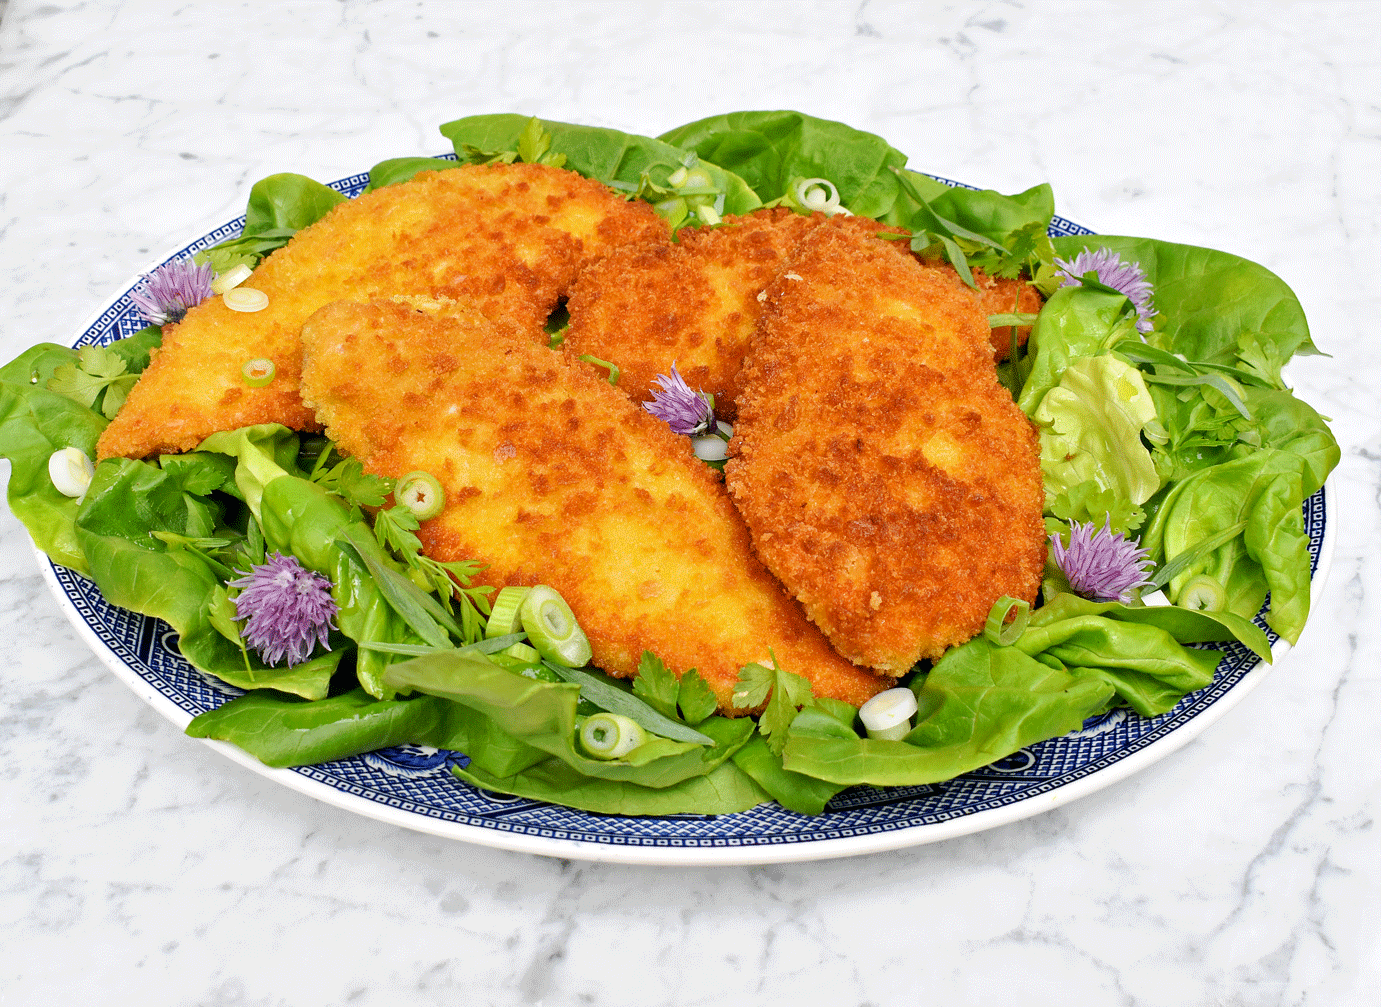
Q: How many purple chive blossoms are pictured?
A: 5